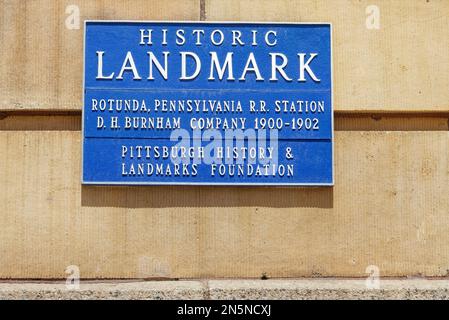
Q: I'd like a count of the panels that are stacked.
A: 3